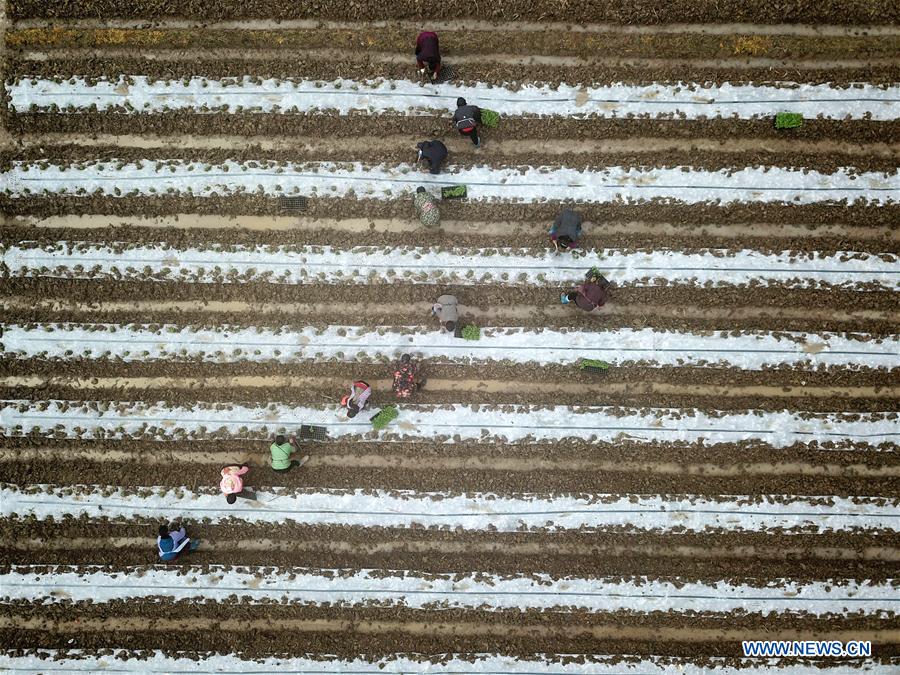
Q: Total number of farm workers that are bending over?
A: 12